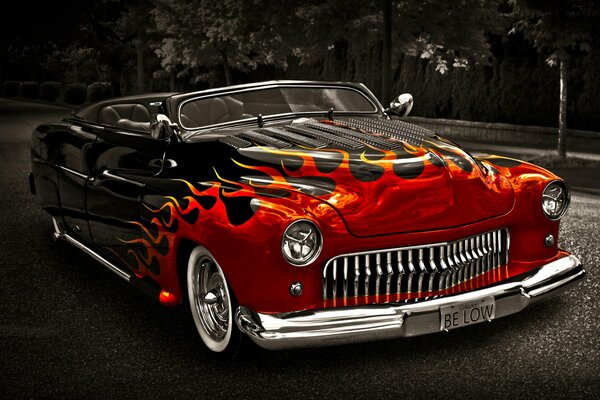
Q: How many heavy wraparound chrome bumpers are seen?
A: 1